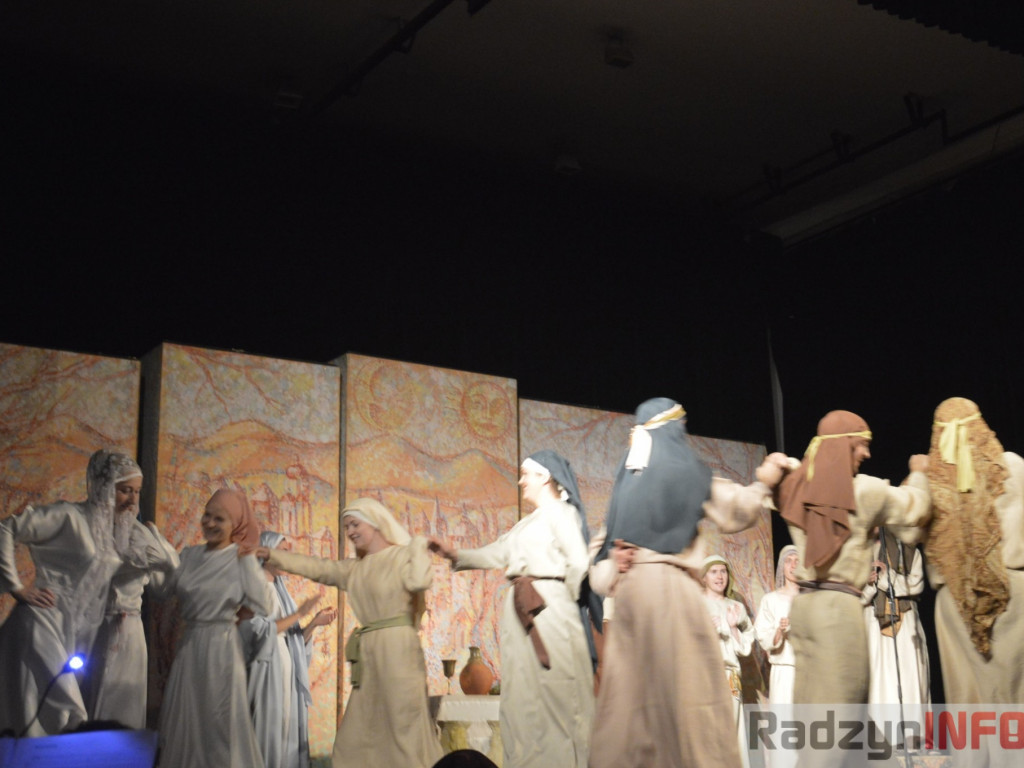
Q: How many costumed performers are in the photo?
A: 12